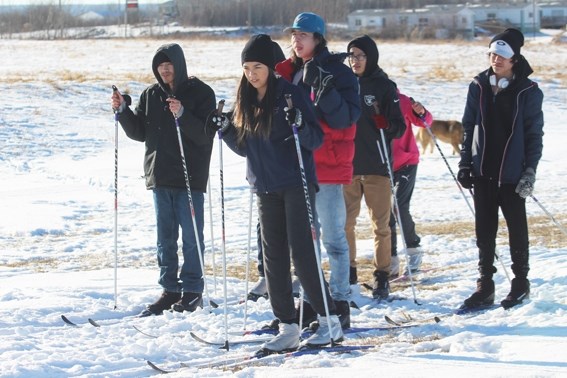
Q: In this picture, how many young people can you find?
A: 6